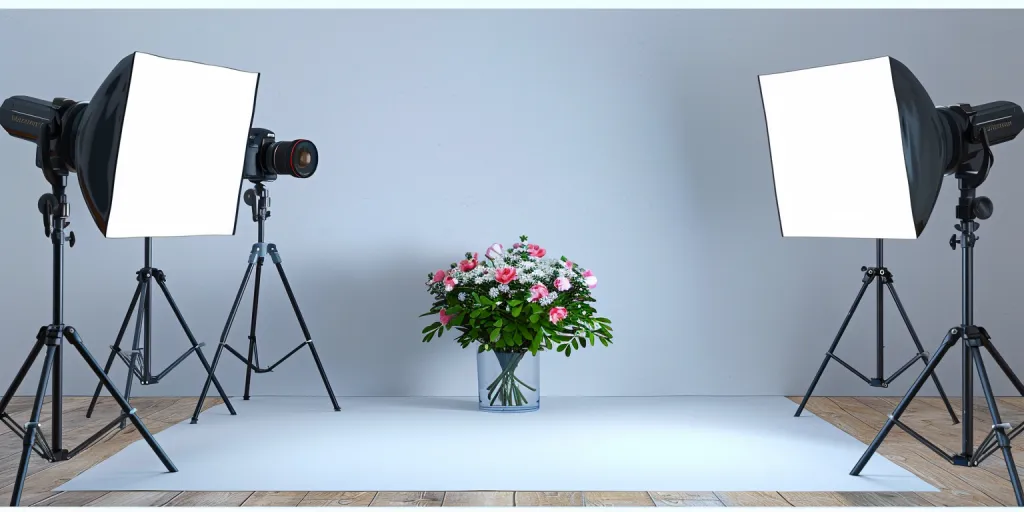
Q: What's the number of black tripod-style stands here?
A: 5